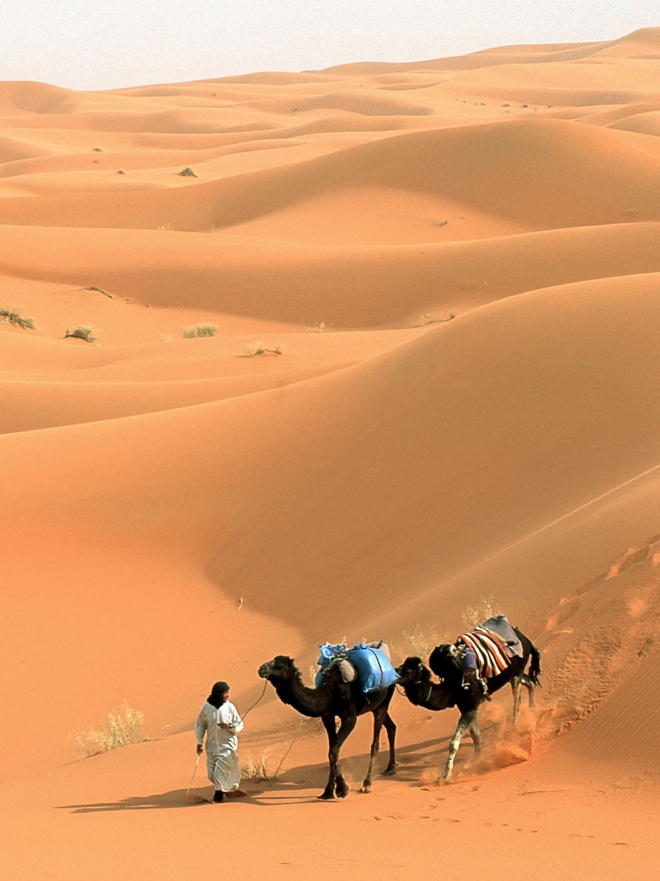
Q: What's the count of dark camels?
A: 2